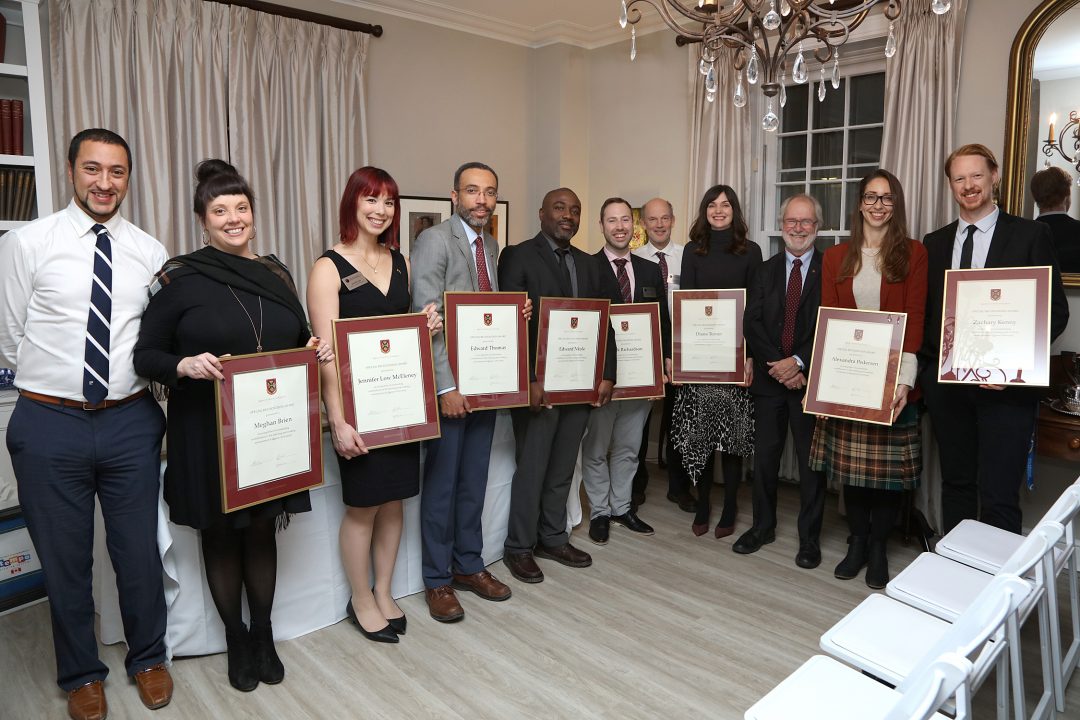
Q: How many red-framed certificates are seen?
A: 8